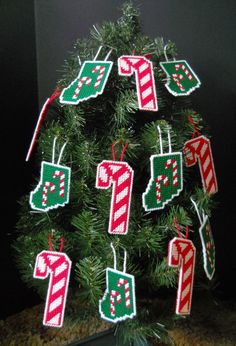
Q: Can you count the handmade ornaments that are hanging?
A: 12